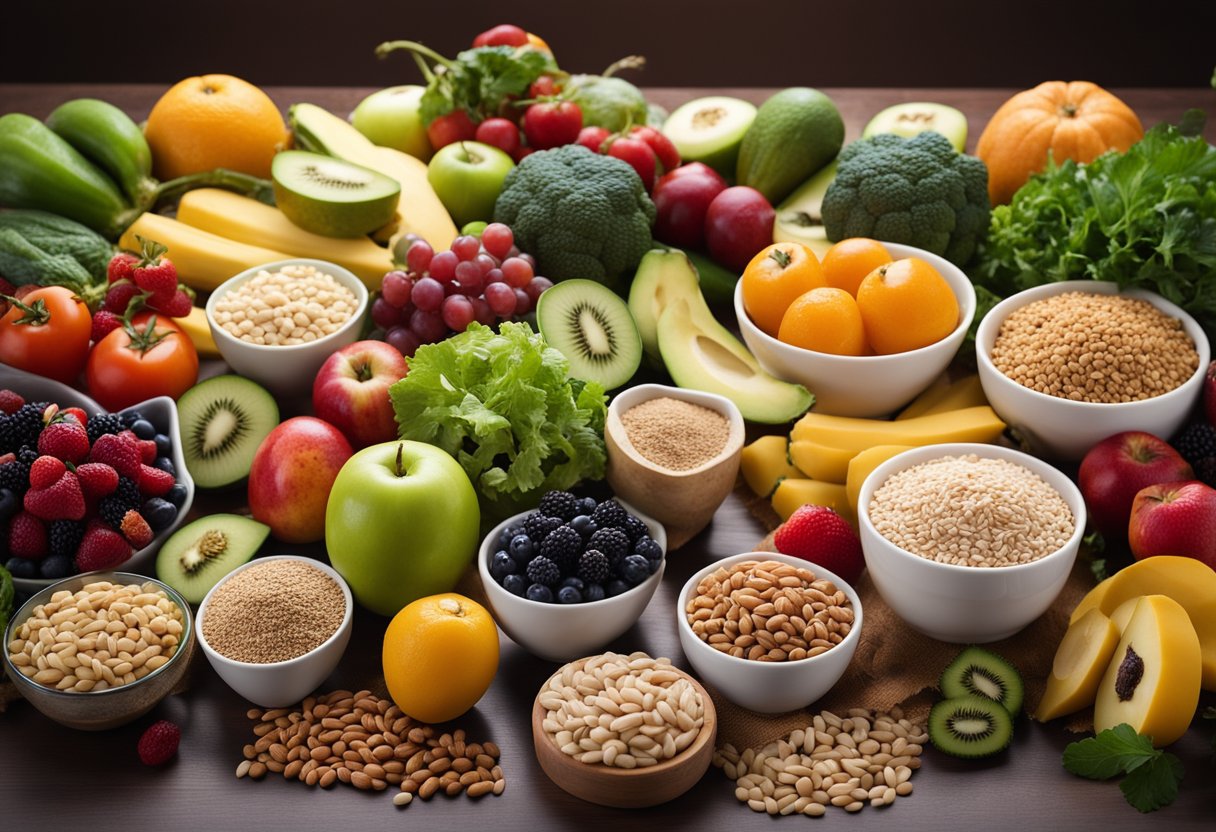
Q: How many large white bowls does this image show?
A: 3